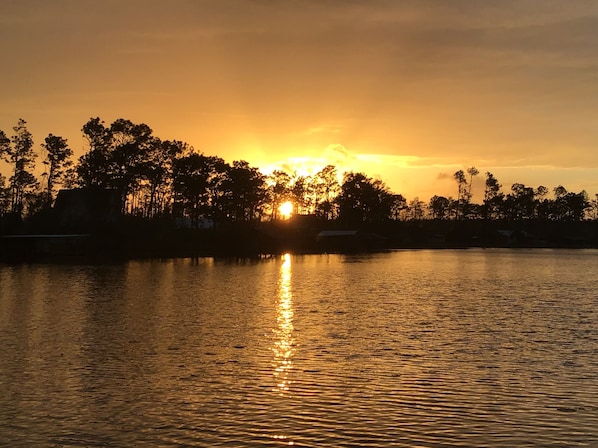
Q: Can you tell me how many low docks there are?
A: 2